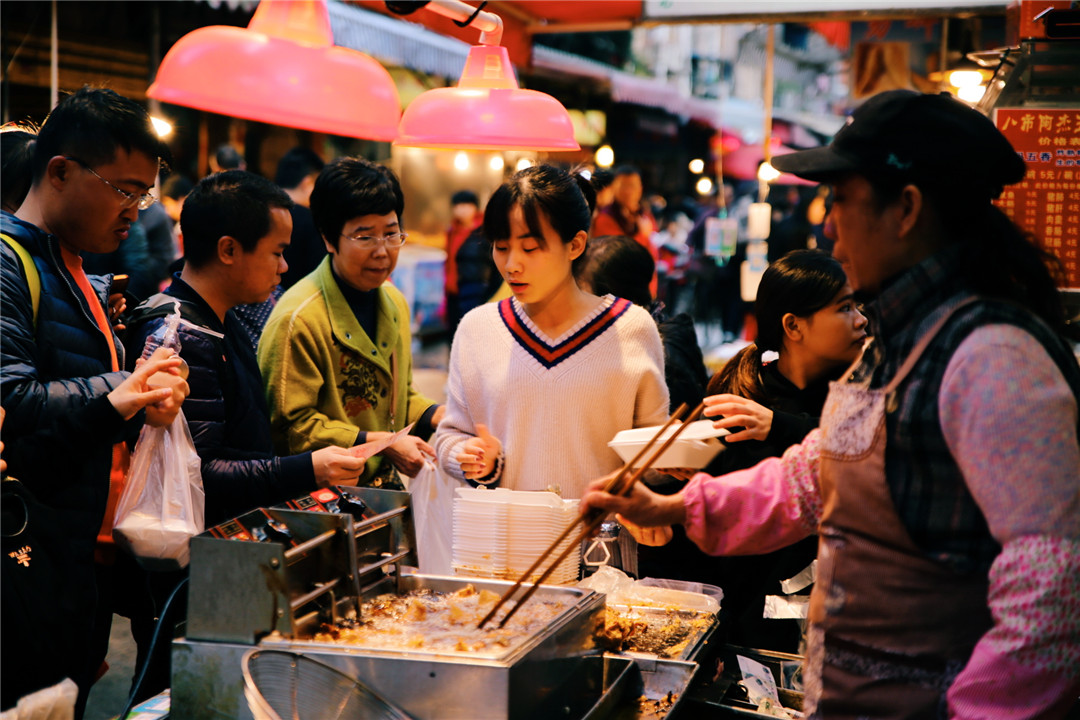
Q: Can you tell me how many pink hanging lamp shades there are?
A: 2